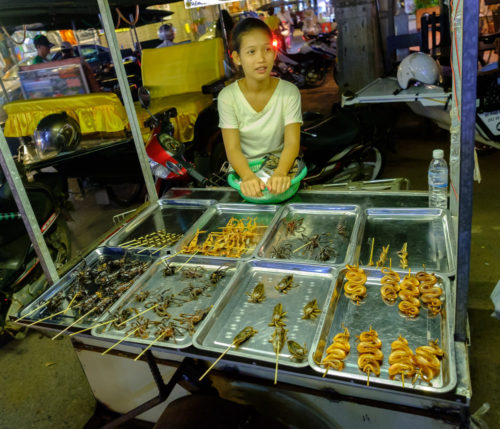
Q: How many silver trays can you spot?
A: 8